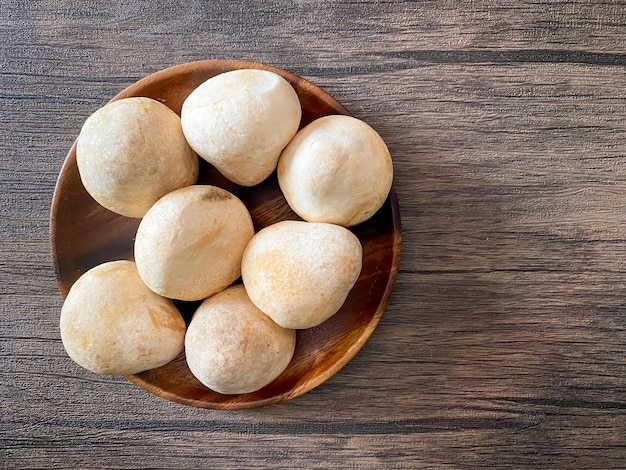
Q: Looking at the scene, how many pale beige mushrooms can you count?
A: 7